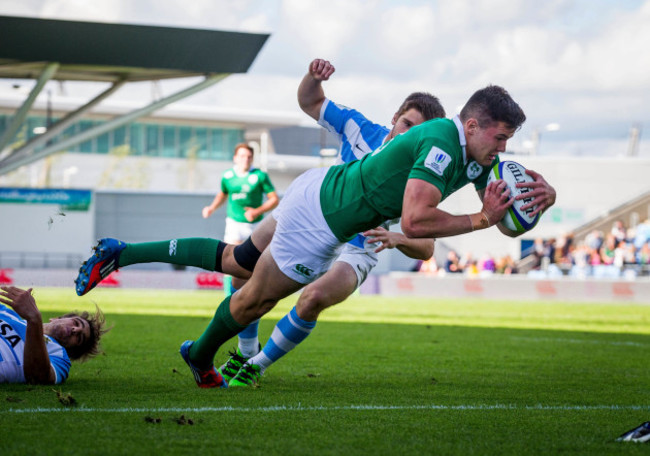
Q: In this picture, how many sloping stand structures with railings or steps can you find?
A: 1